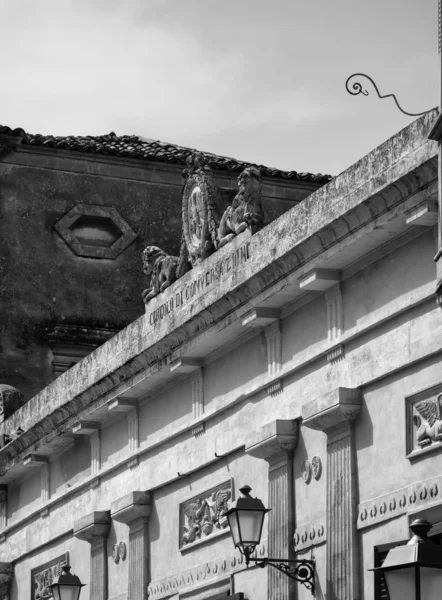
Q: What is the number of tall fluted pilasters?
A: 4